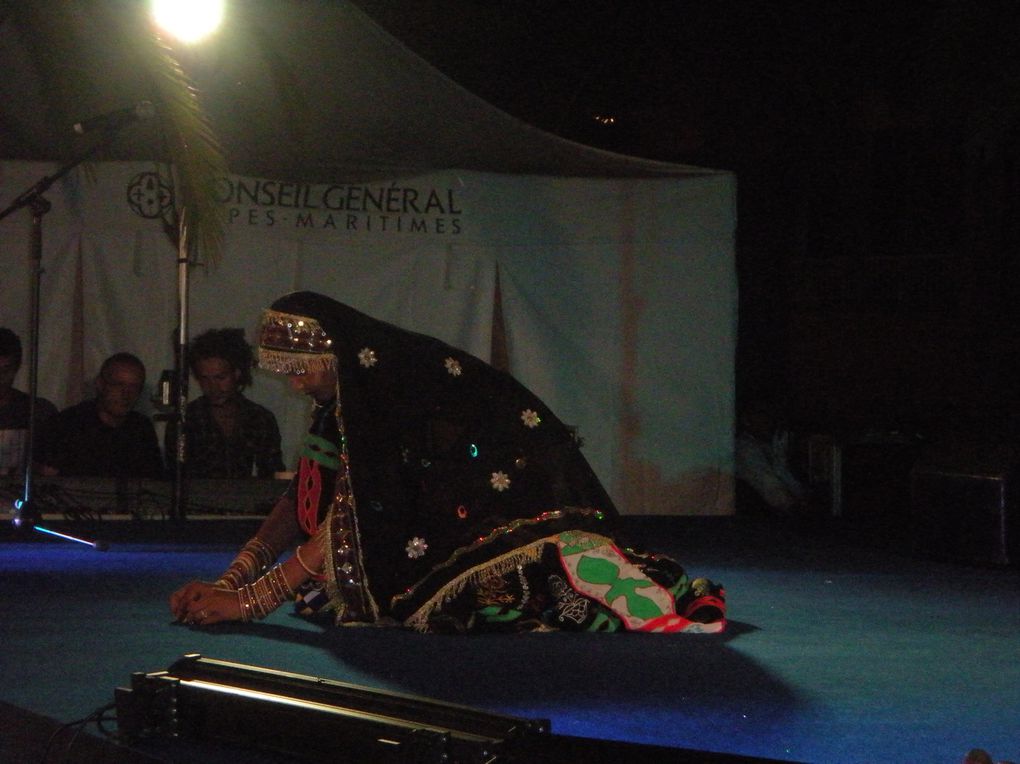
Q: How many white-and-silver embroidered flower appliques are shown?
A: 5